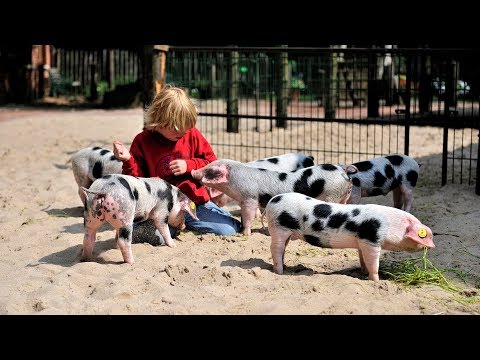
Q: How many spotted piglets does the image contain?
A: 6